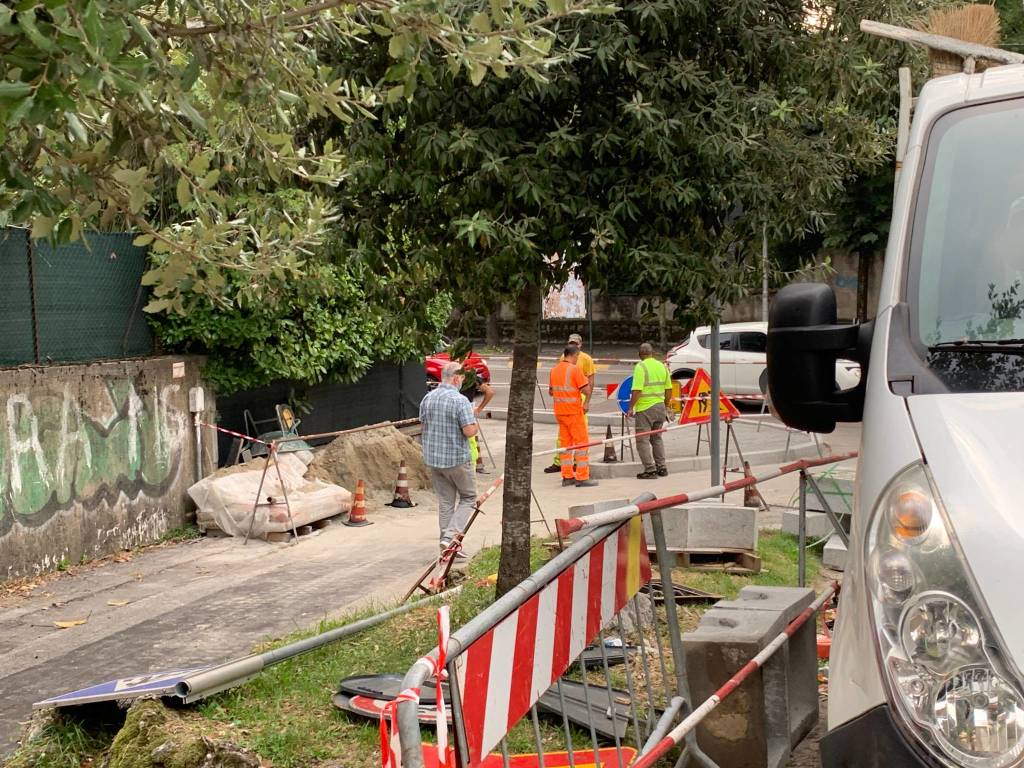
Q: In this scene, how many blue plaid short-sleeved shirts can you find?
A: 1